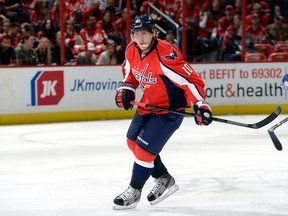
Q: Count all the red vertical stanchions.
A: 4